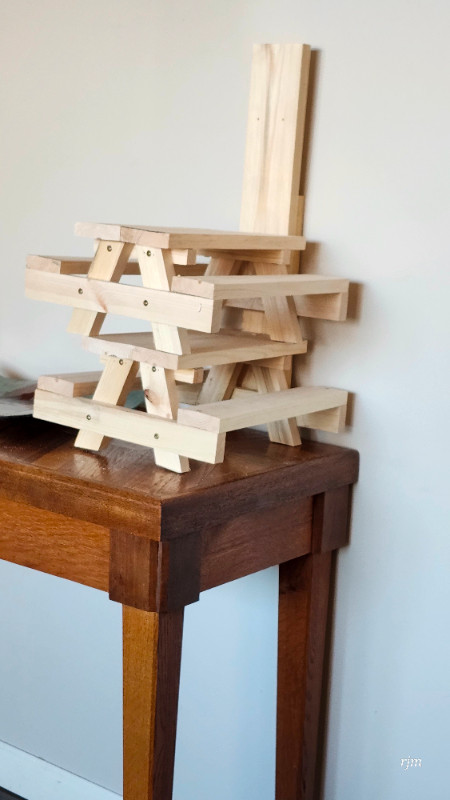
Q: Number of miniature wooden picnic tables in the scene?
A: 2